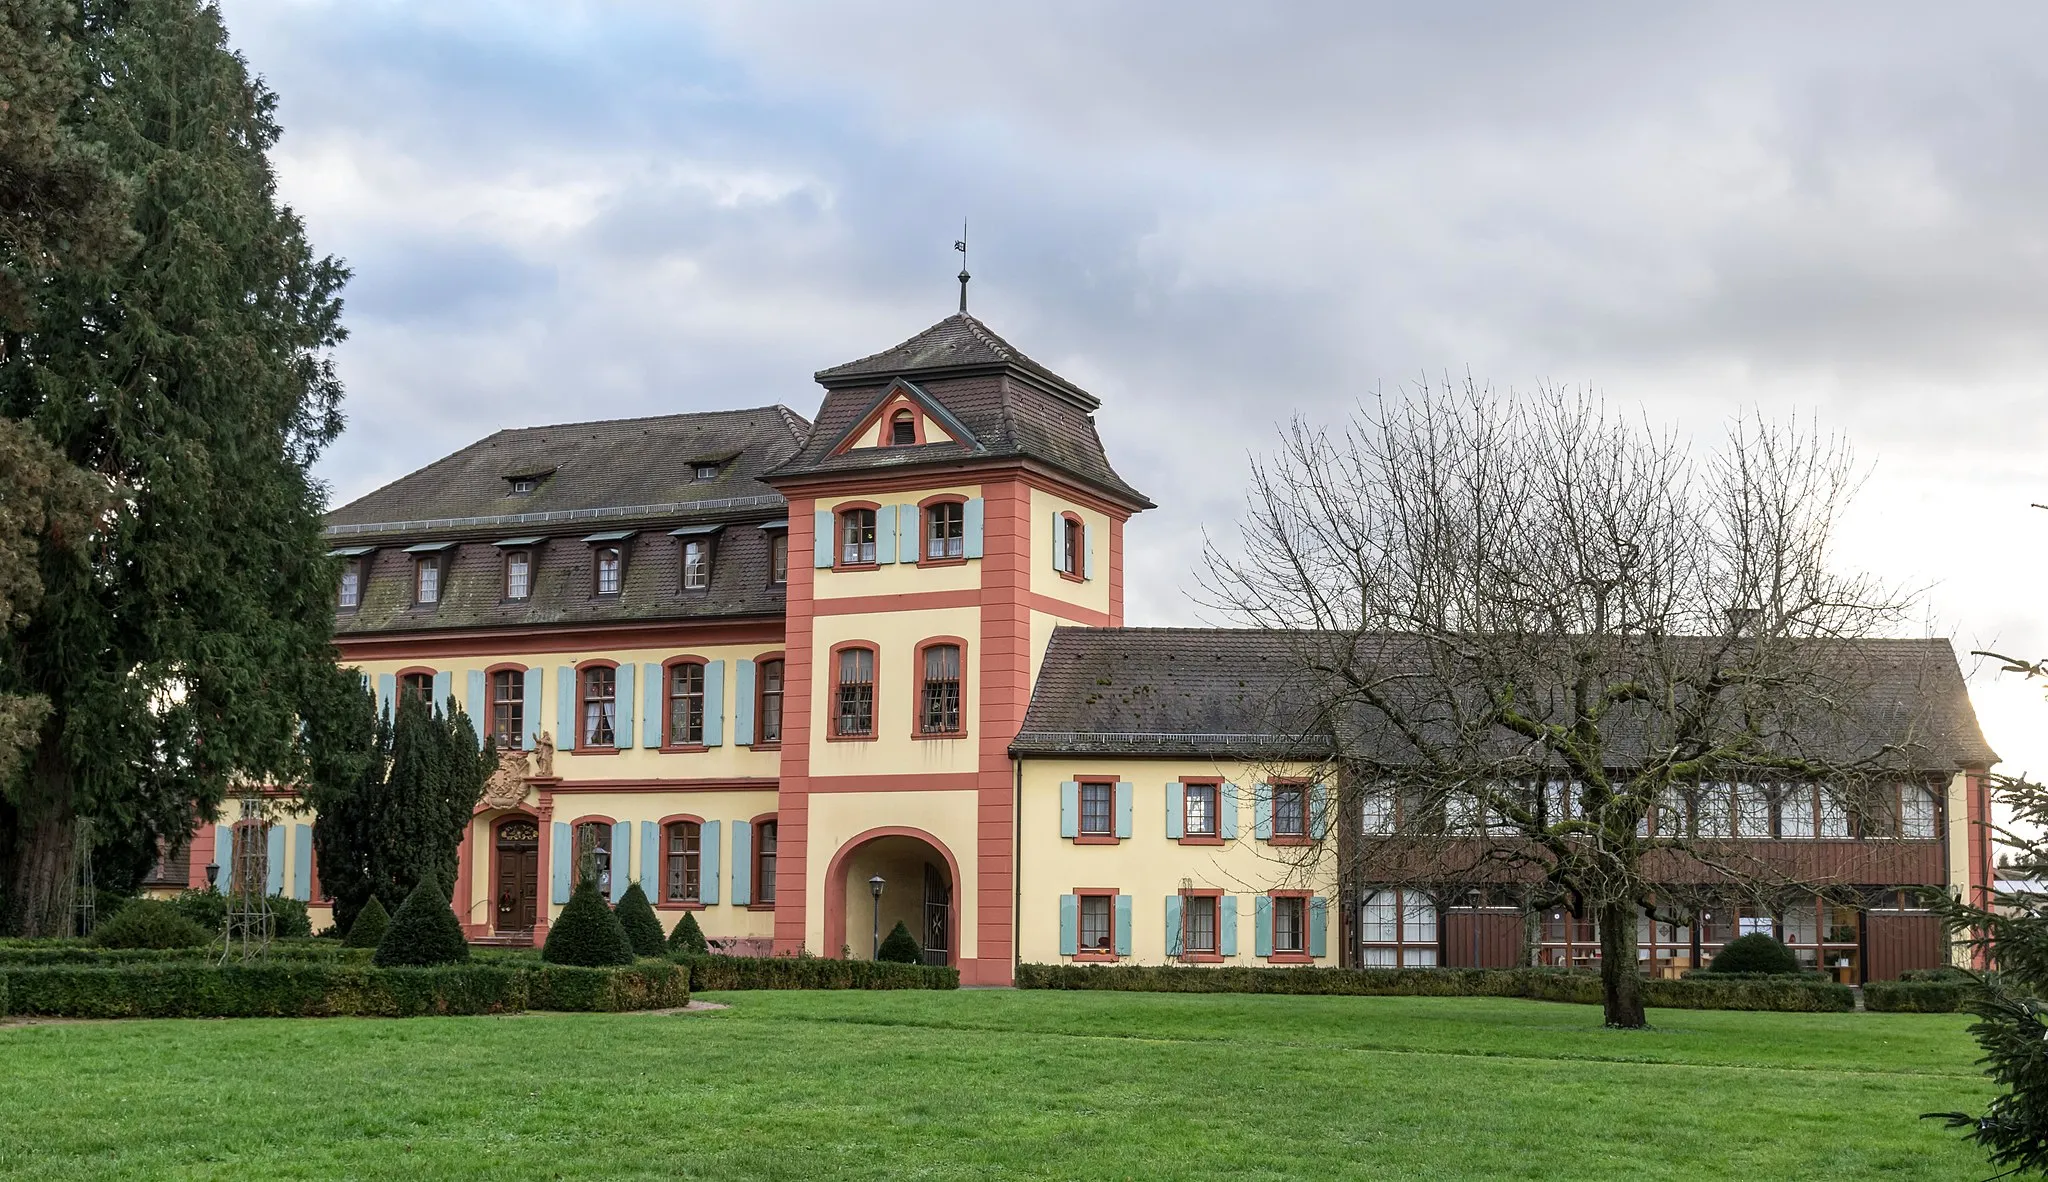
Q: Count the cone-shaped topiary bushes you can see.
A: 6